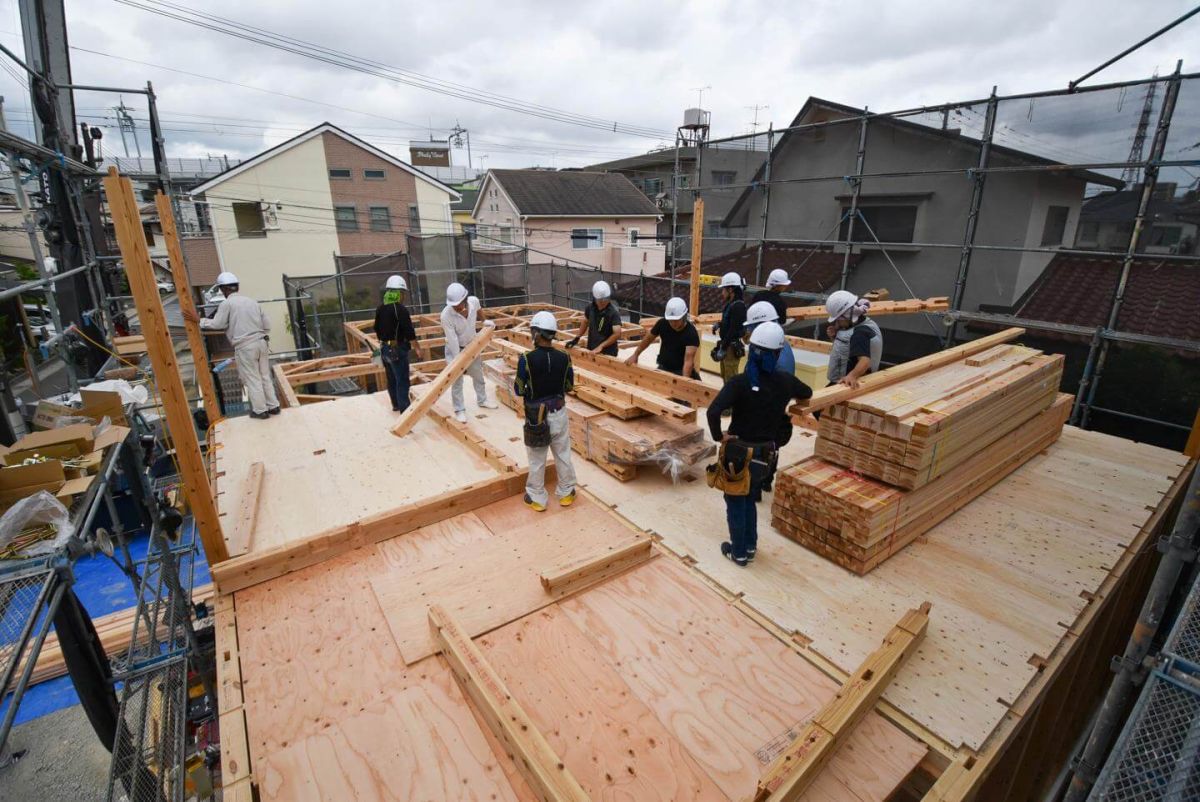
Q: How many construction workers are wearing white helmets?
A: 11